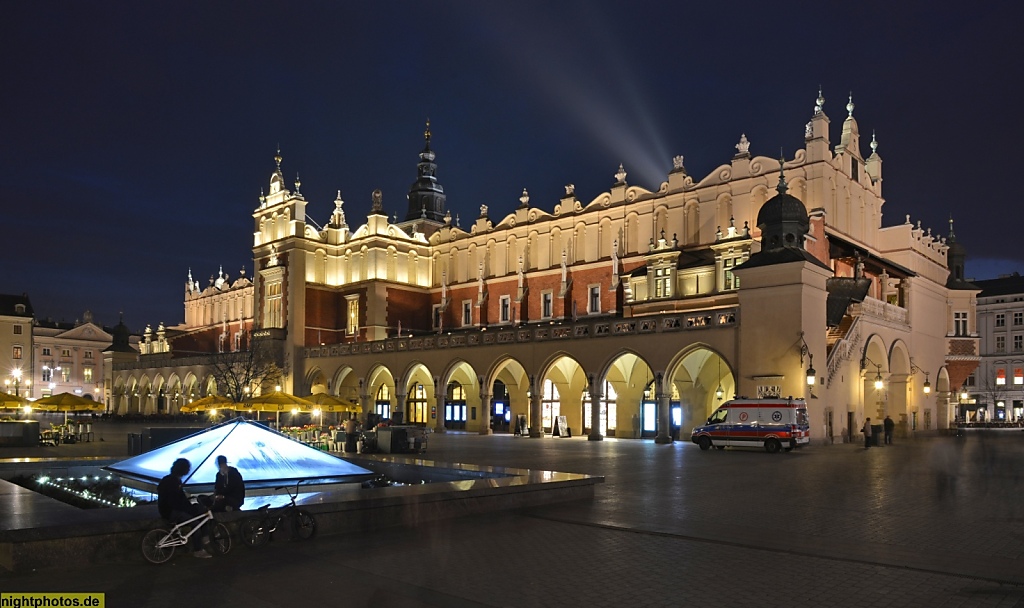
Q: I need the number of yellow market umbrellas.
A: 5